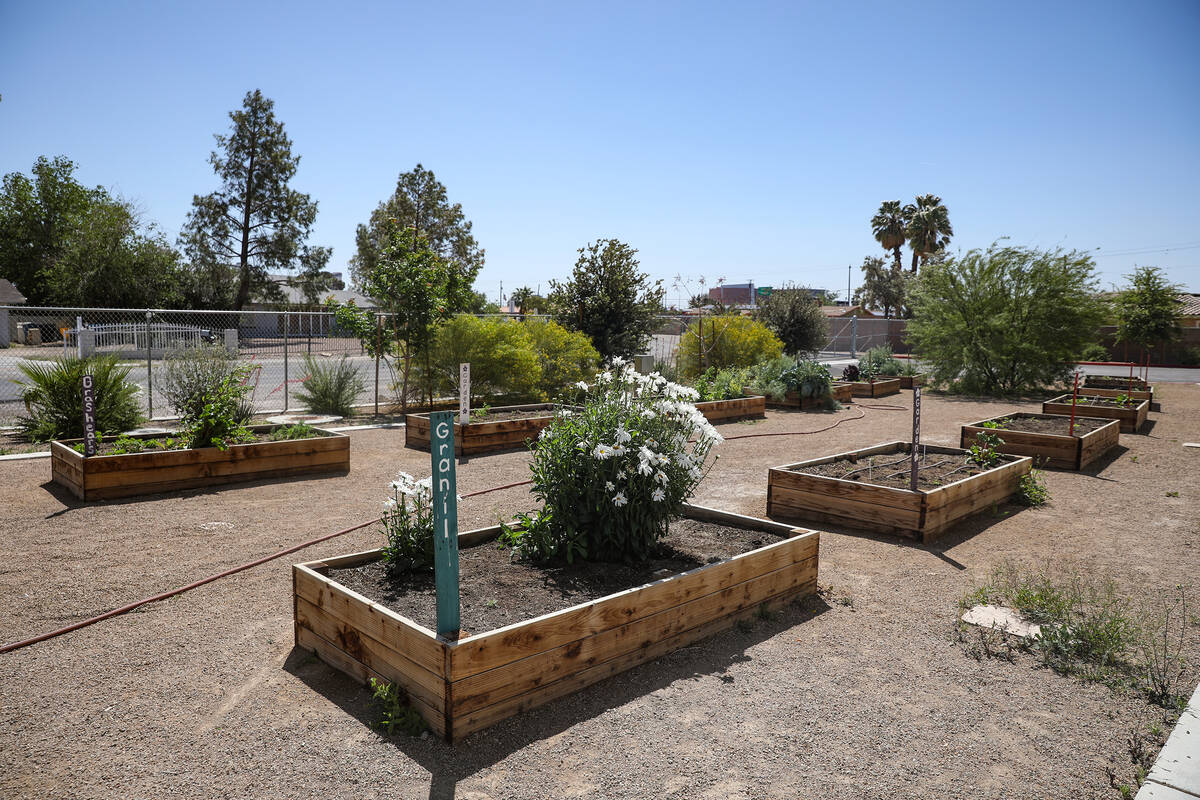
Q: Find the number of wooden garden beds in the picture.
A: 12